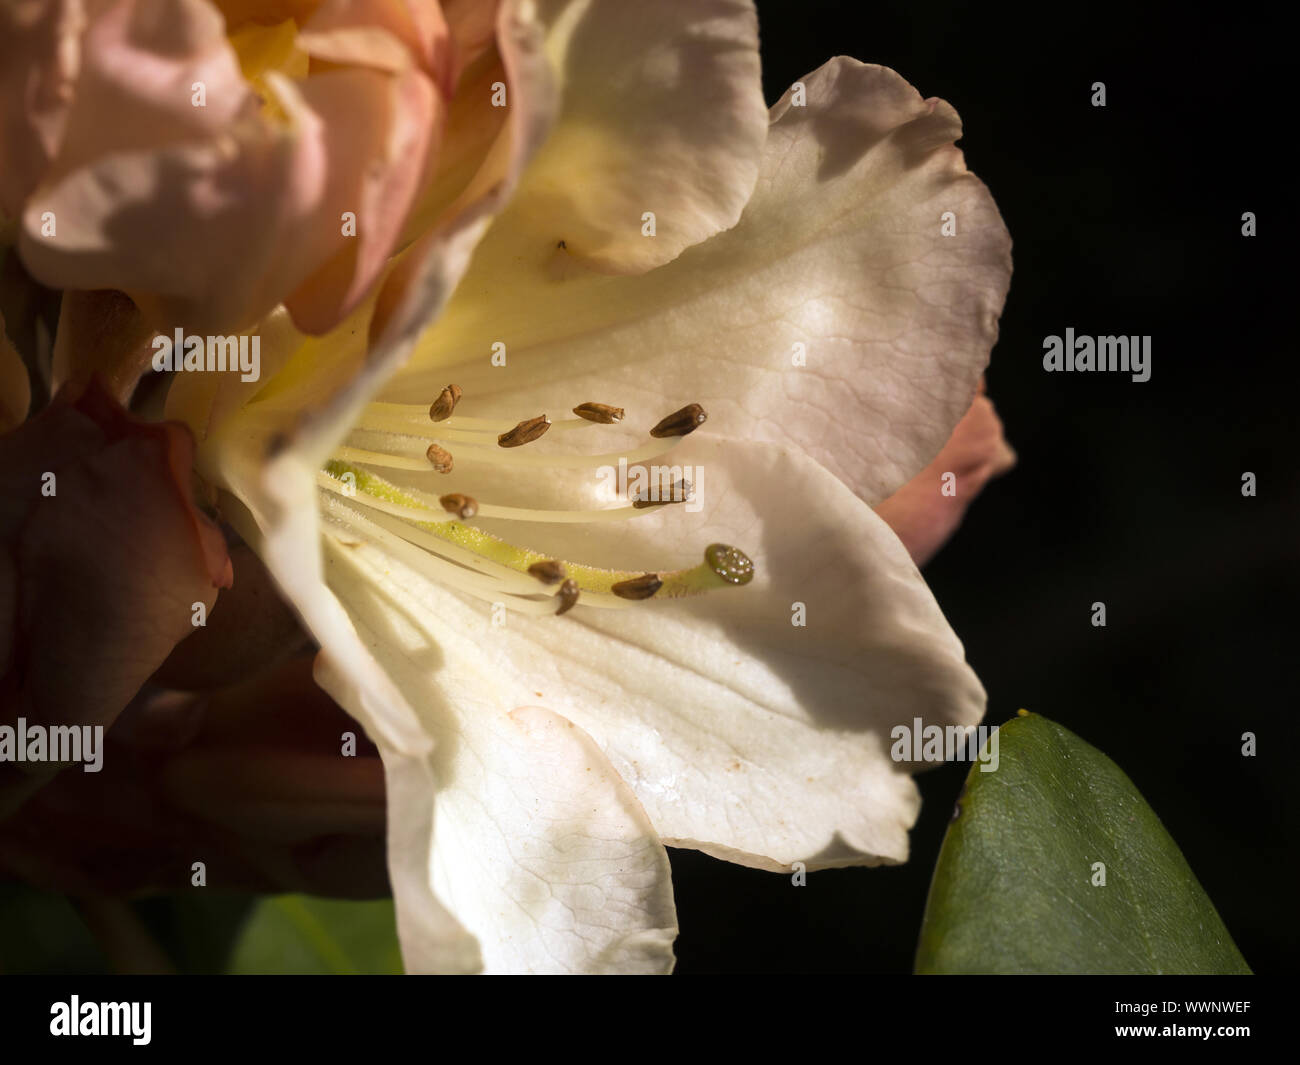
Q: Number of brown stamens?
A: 10